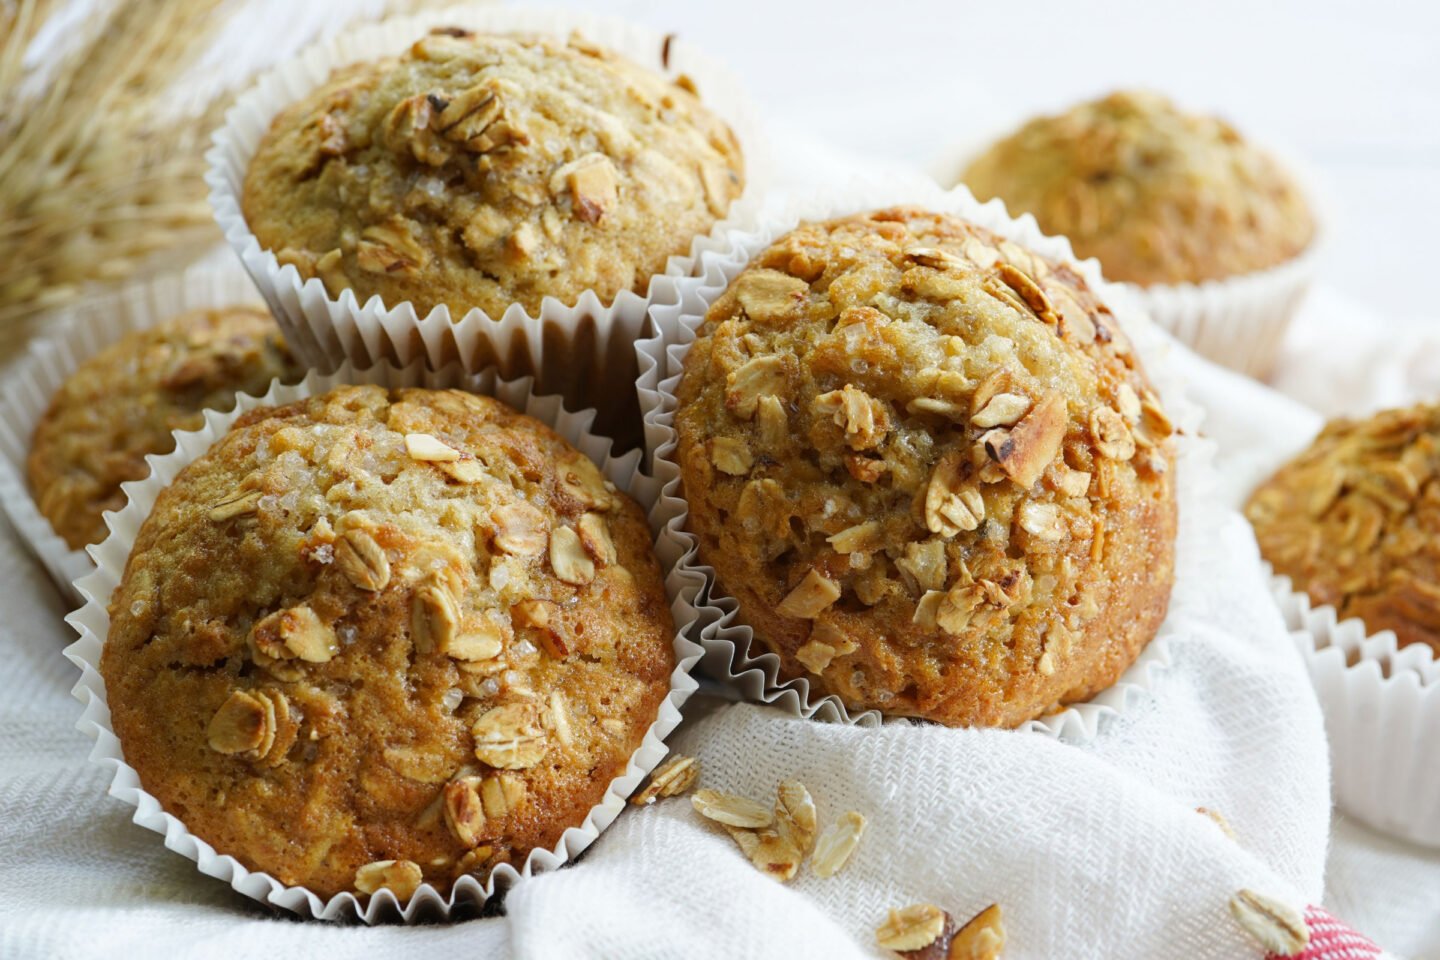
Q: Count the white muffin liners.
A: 6